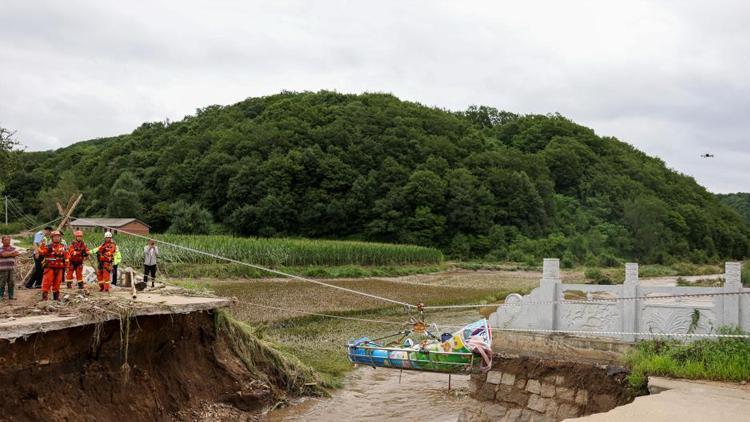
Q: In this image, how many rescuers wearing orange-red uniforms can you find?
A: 3